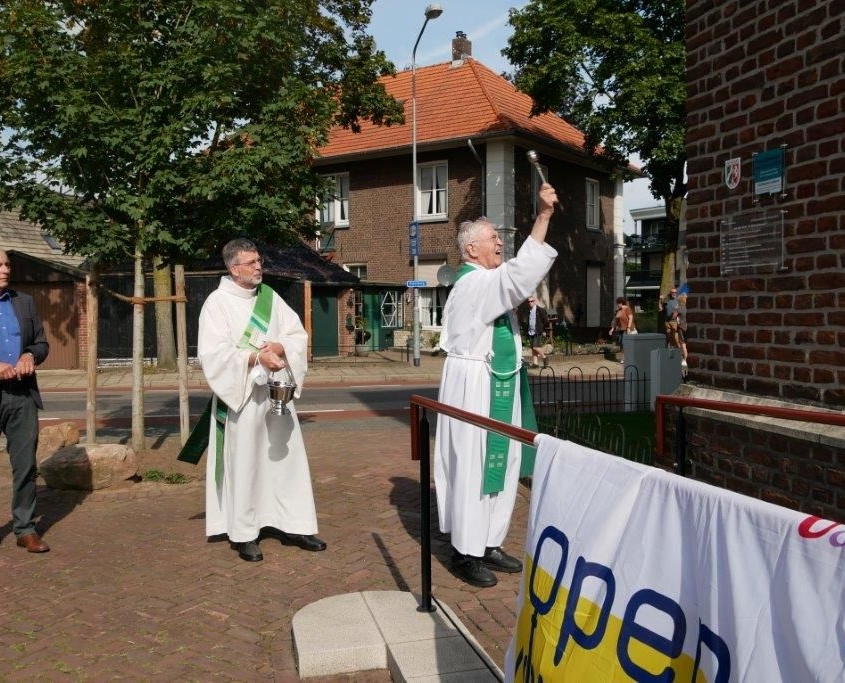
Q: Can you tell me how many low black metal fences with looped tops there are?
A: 1